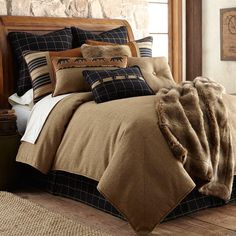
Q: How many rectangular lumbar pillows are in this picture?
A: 2